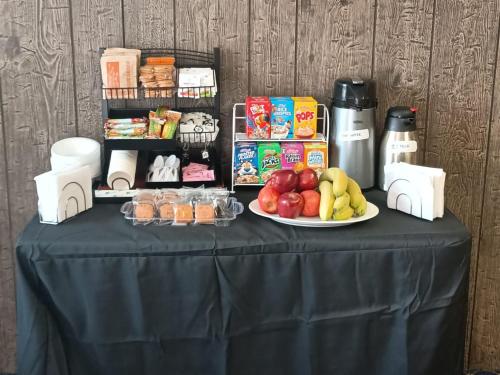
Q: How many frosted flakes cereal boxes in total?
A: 1